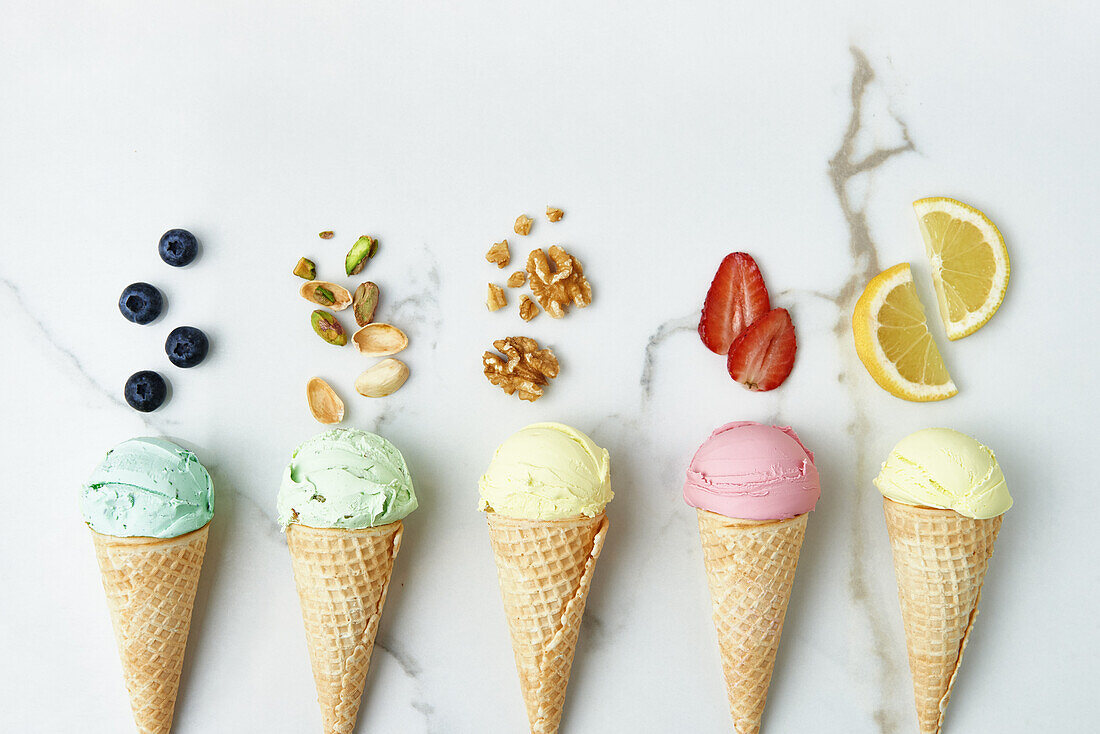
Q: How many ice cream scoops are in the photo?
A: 5